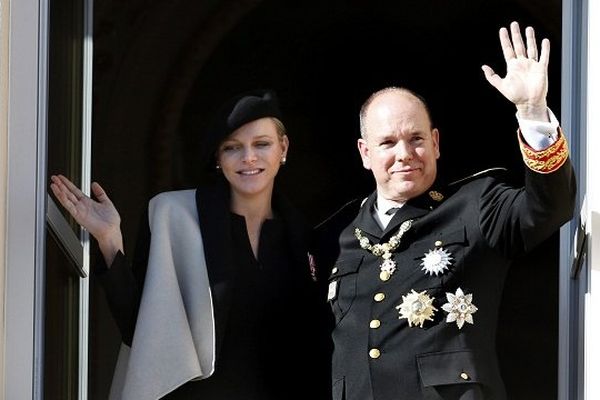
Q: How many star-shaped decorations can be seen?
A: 3